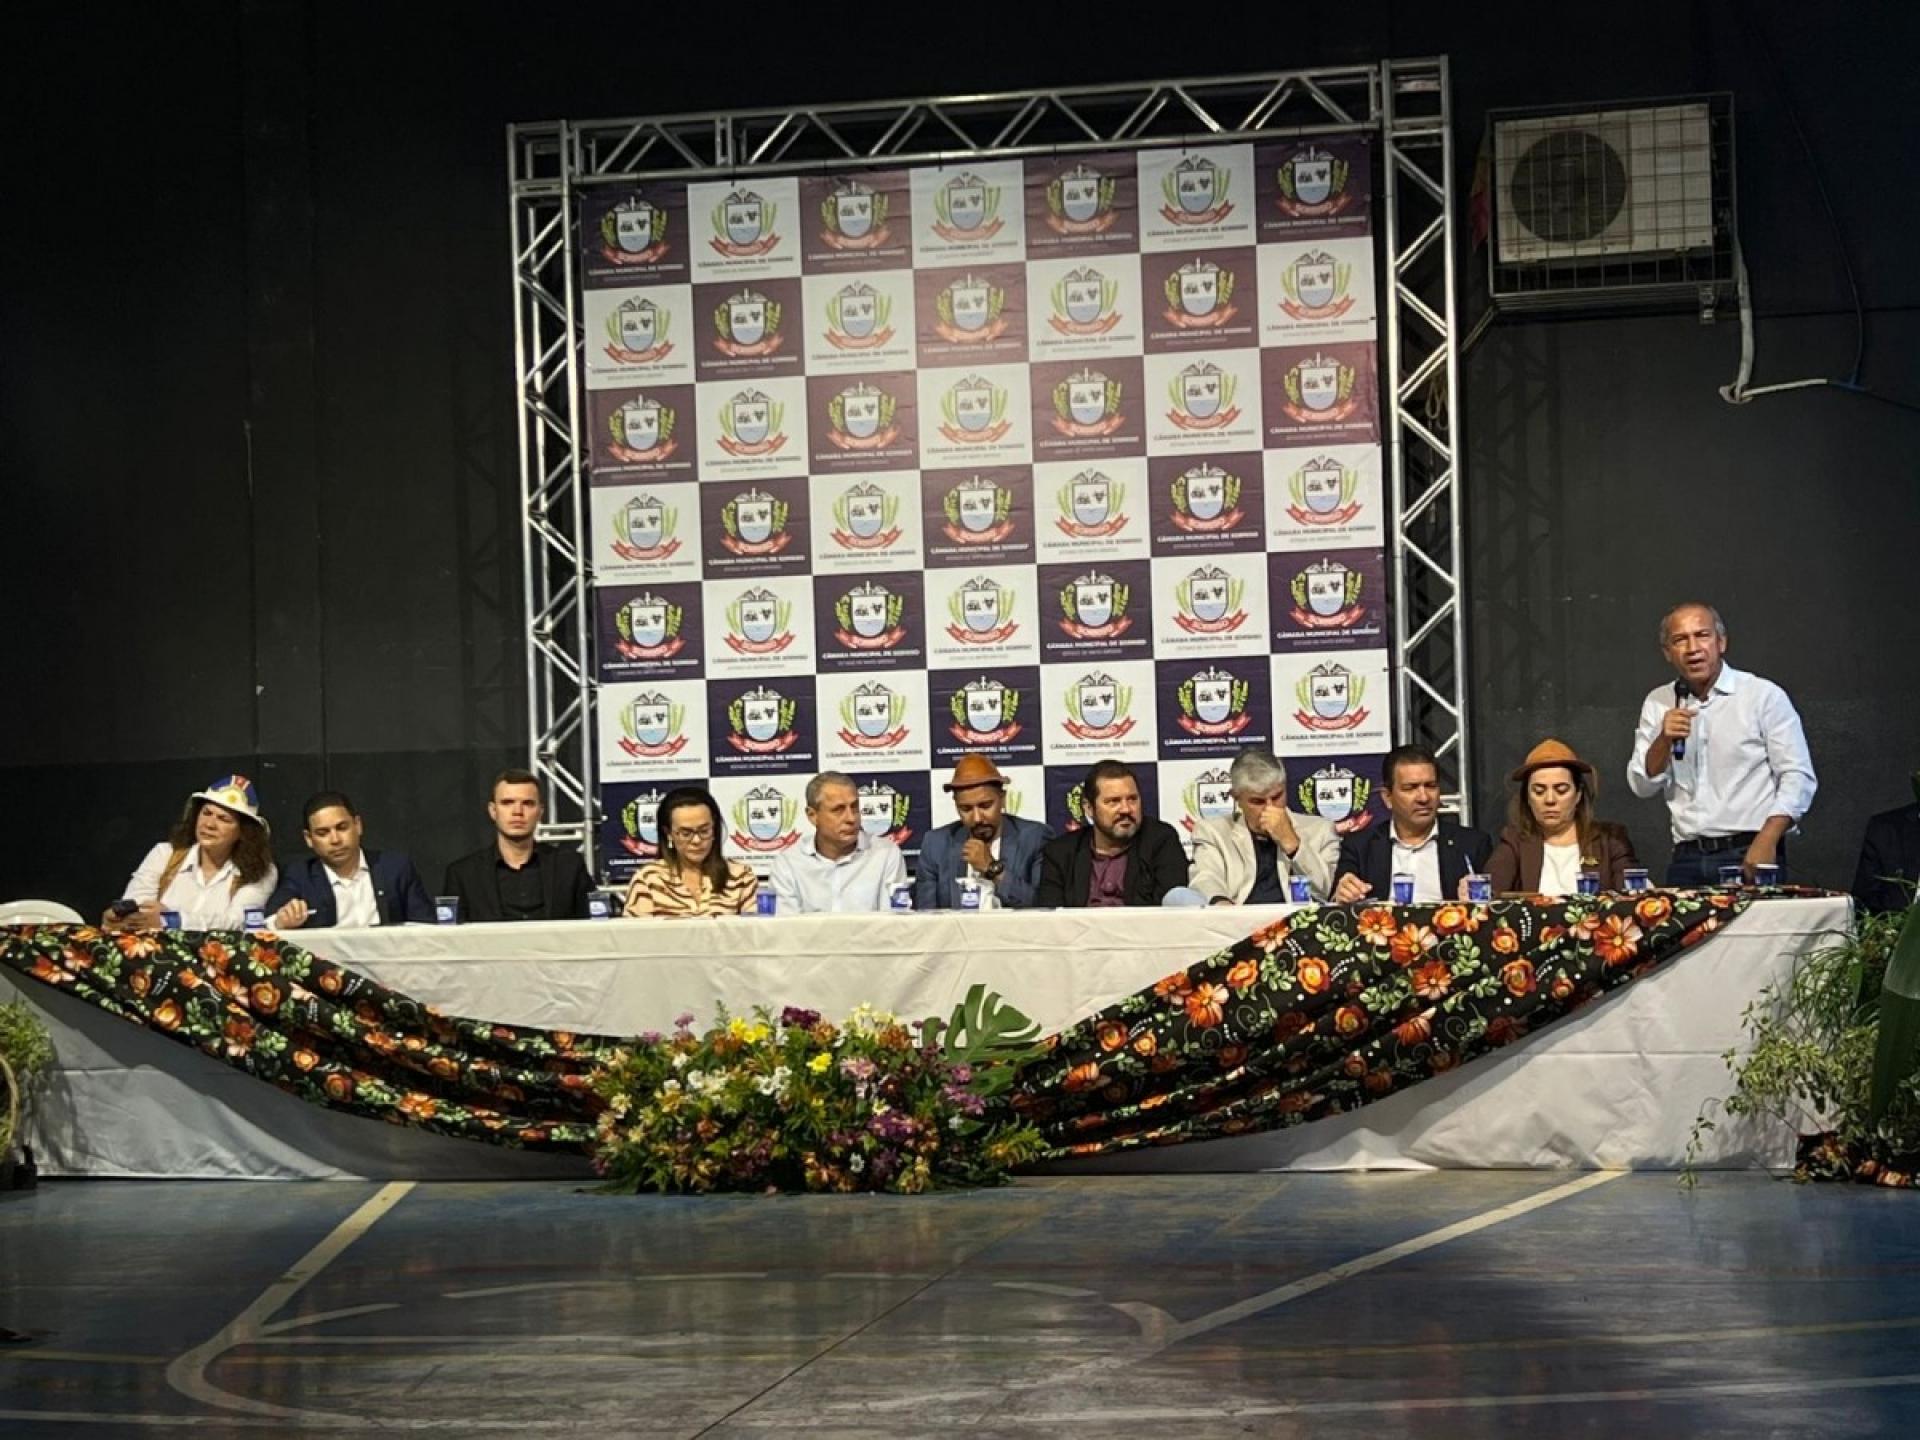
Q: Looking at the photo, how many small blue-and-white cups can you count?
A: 14